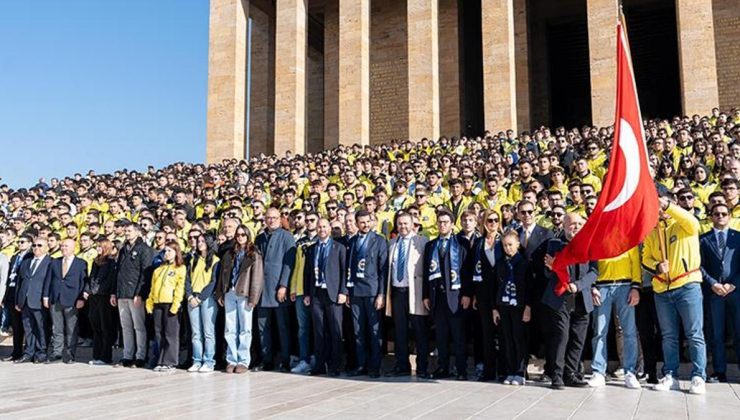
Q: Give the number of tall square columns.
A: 7